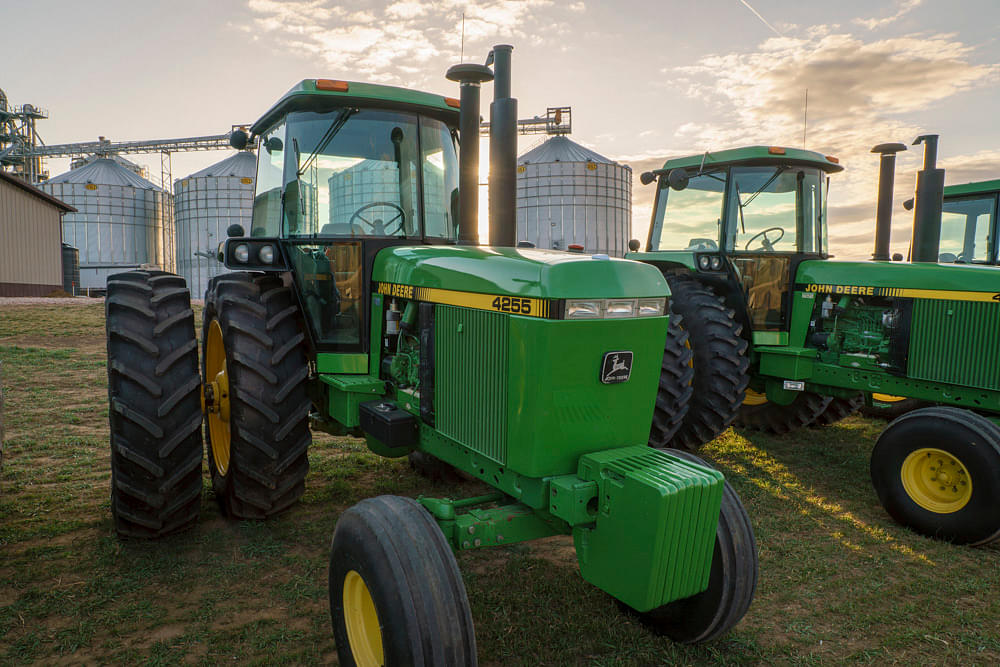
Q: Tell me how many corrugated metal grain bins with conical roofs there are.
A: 4